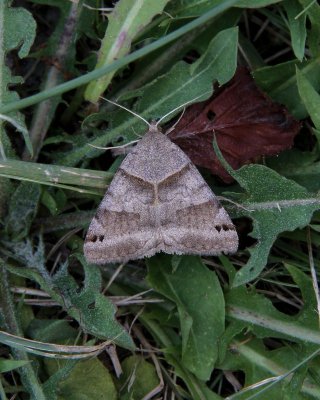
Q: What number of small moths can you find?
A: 1